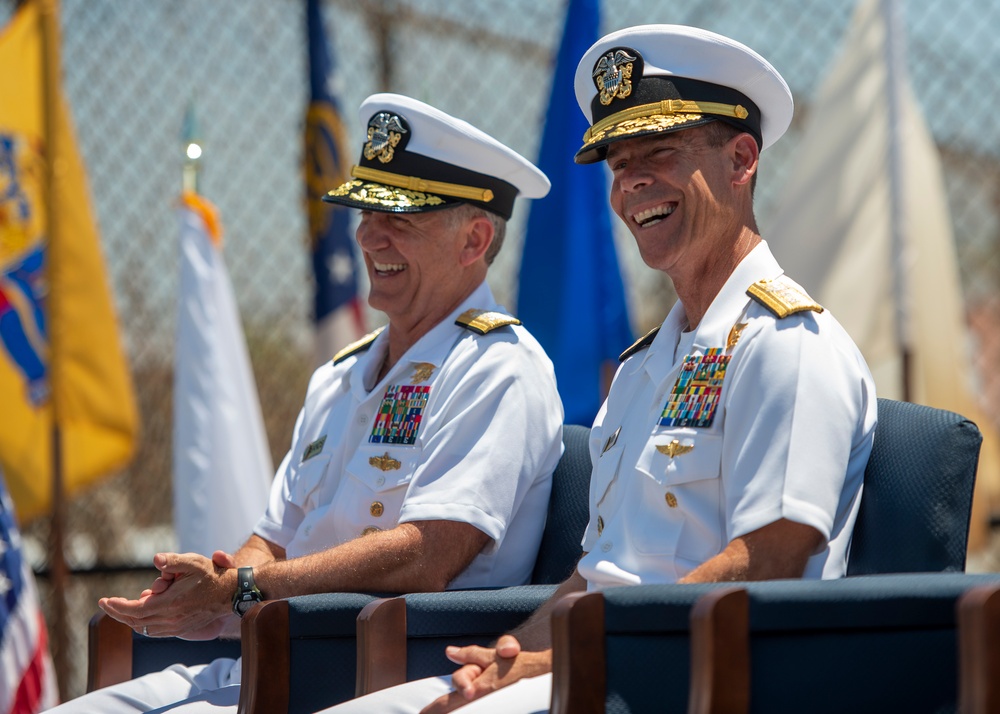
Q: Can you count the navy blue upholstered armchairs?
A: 3